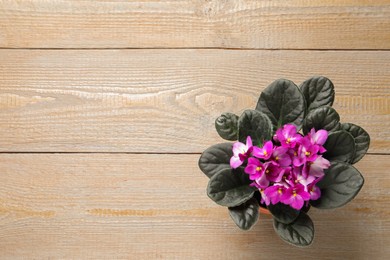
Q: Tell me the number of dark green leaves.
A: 13